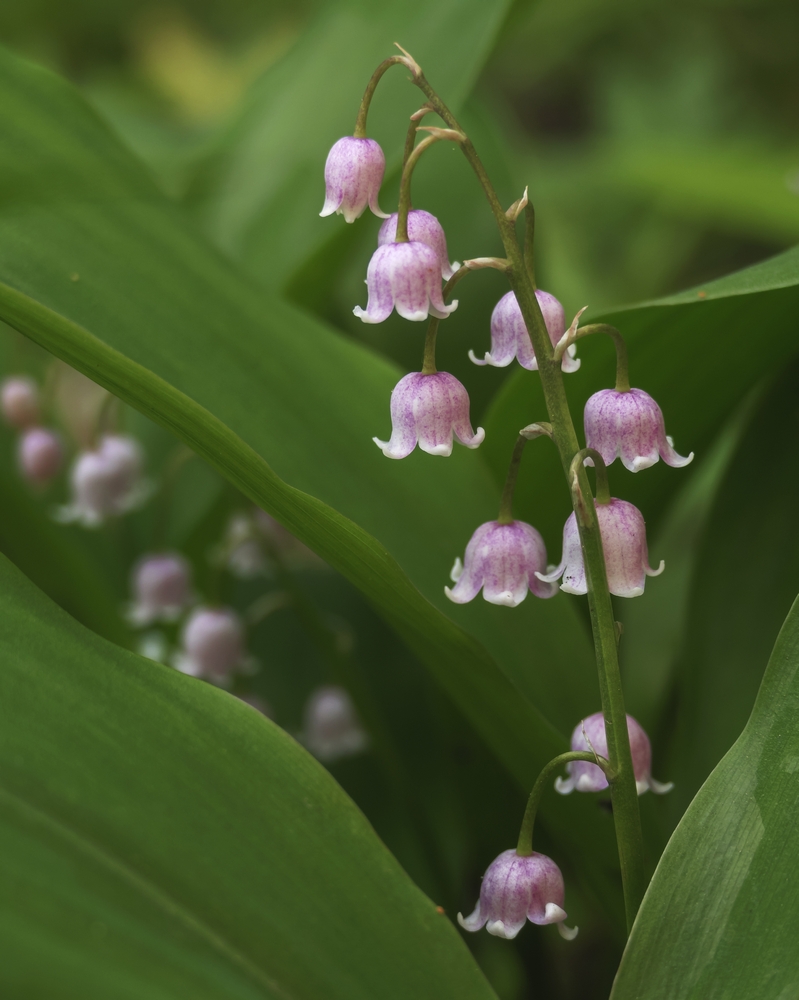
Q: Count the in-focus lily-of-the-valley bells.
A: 10